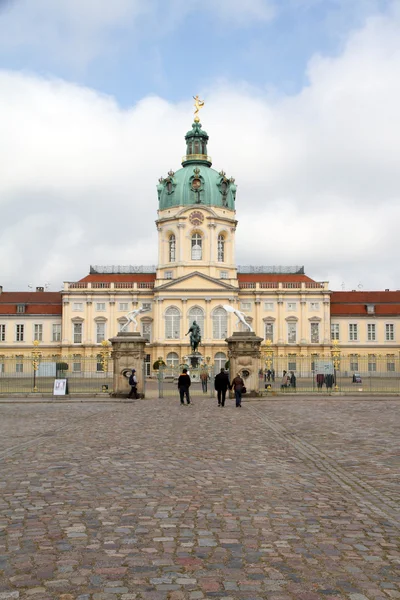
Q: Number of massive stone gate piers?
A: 2